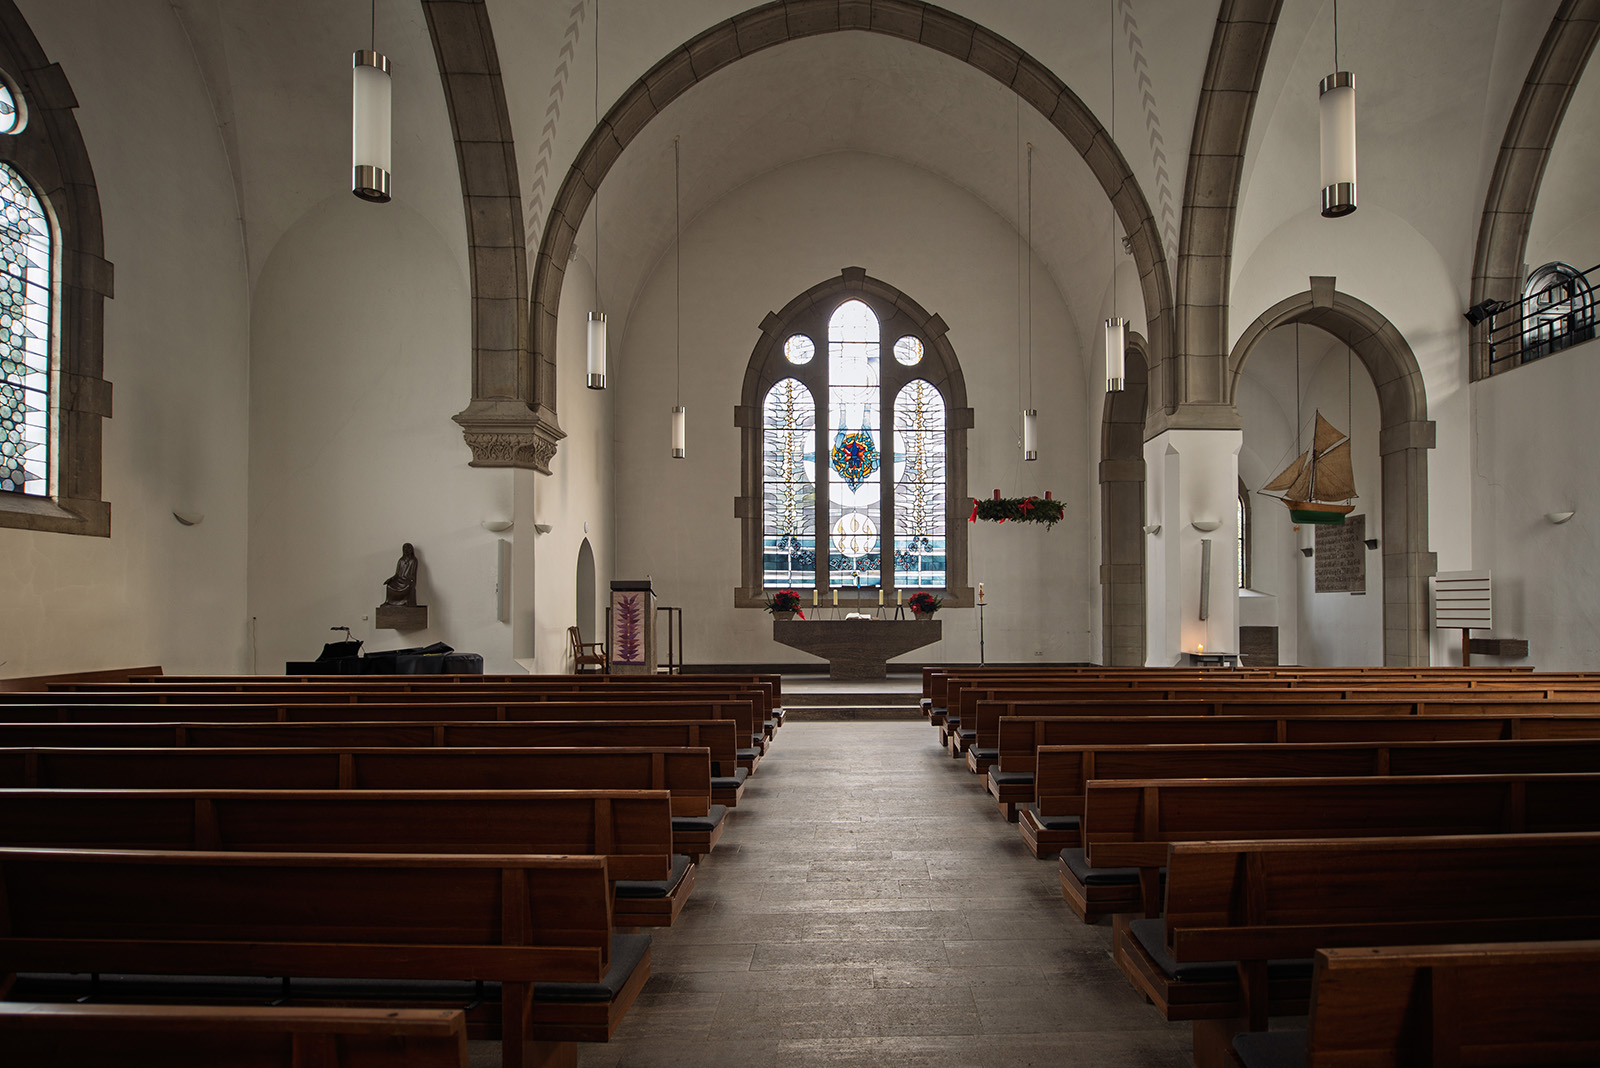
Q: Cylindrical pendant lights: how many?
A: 6